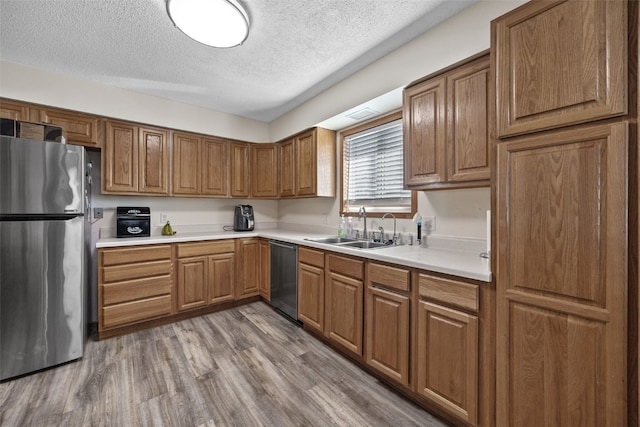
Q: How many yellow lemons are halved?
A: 0